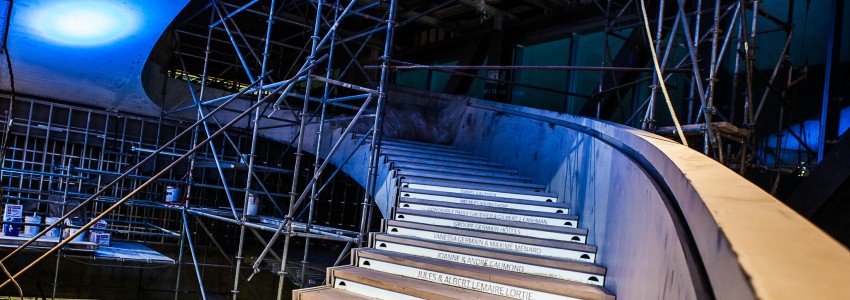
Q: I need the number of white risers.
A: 8